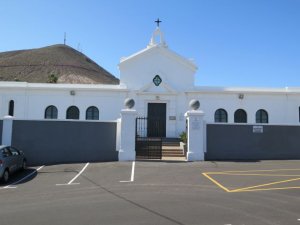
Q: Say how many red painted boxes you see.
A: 0